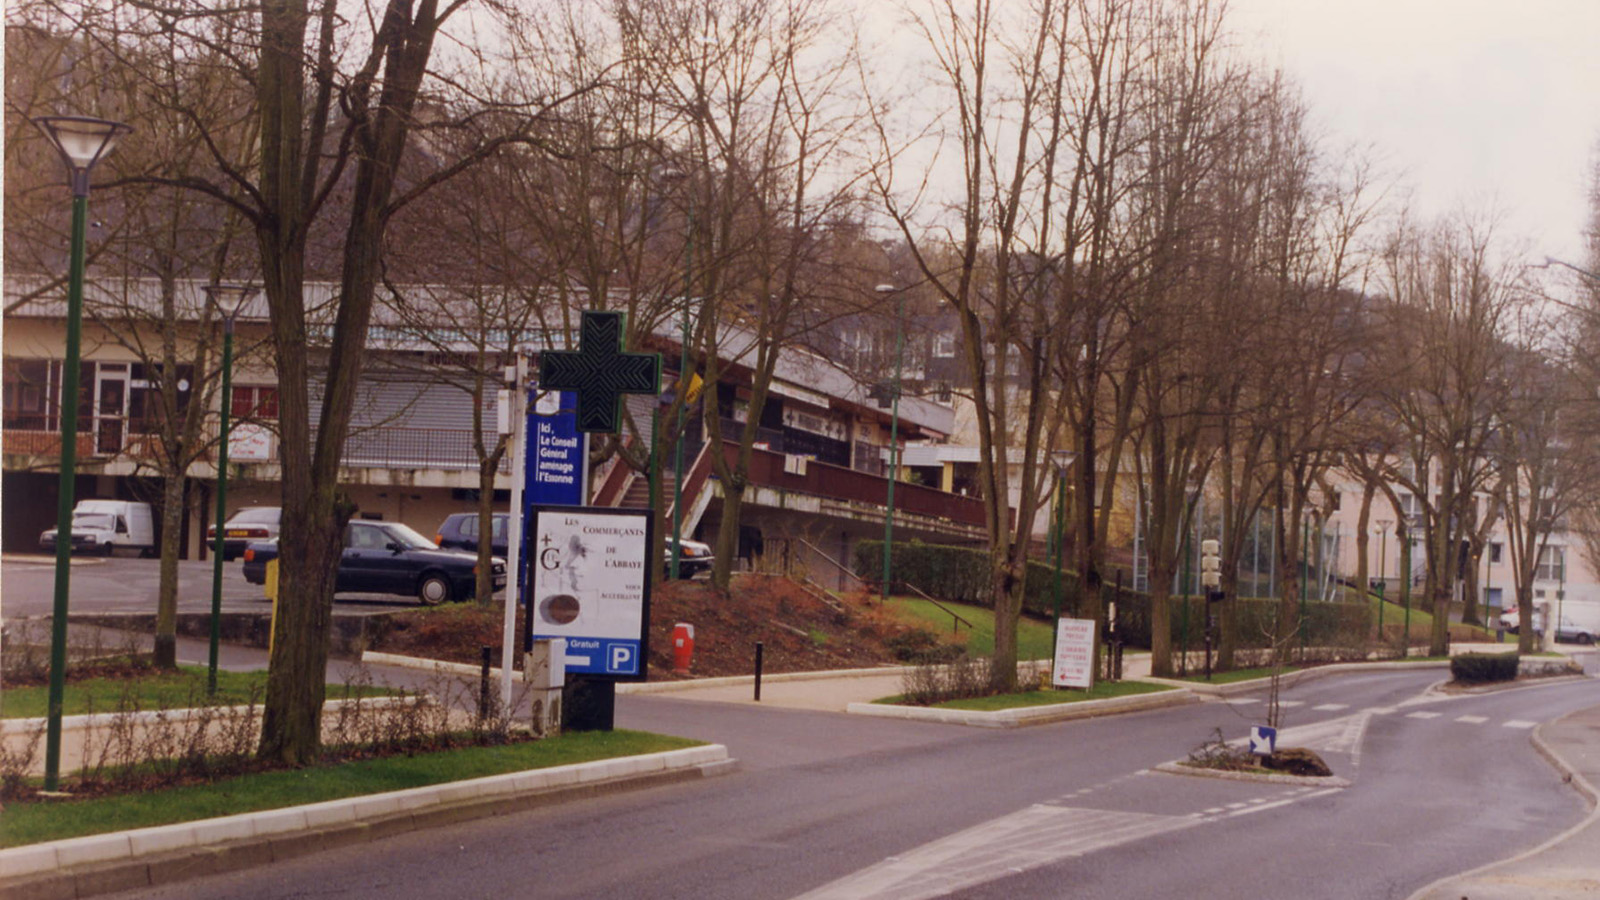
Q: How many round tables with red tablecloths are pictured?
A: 0